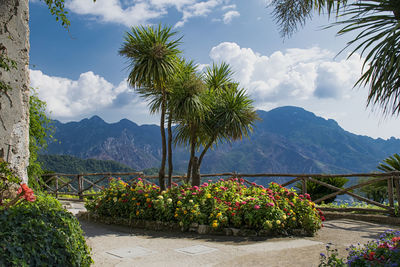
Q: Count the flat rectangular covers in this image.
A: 2